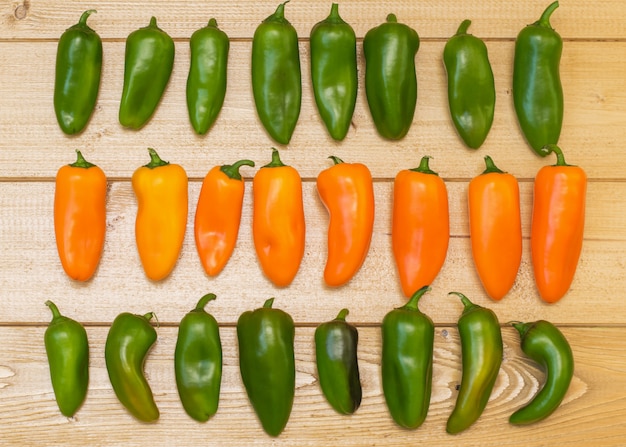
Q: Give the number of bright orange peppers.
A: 8